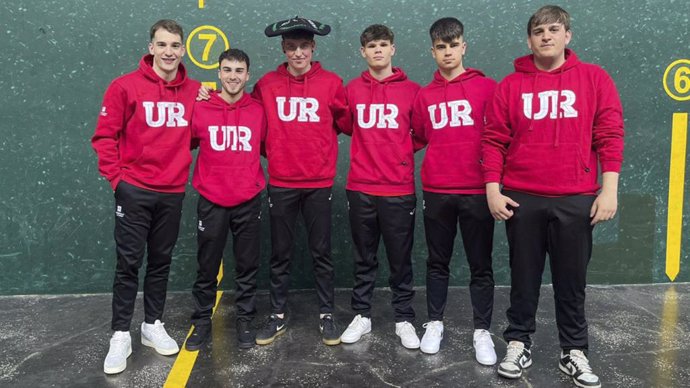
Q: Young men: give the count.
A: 6